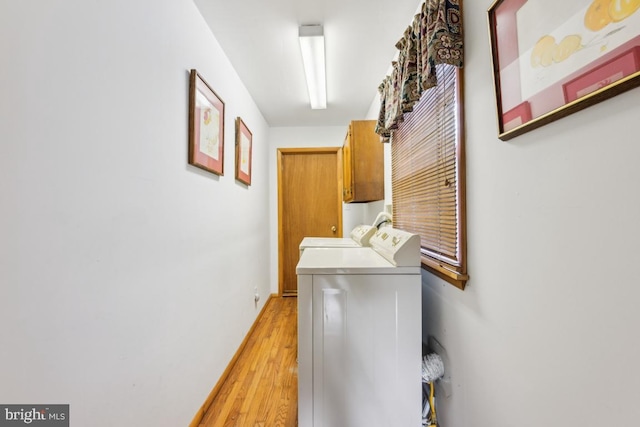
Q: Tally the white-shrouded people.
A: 0